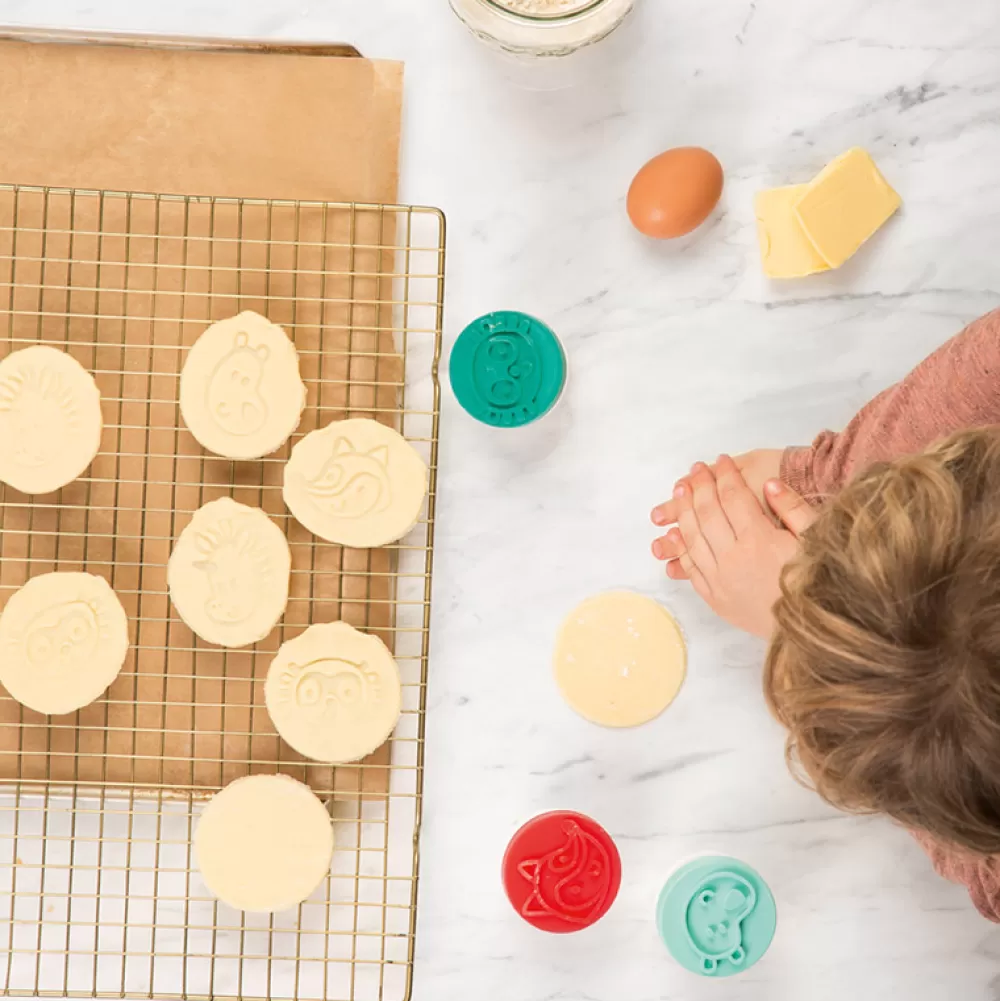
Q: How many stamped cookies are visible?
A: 6